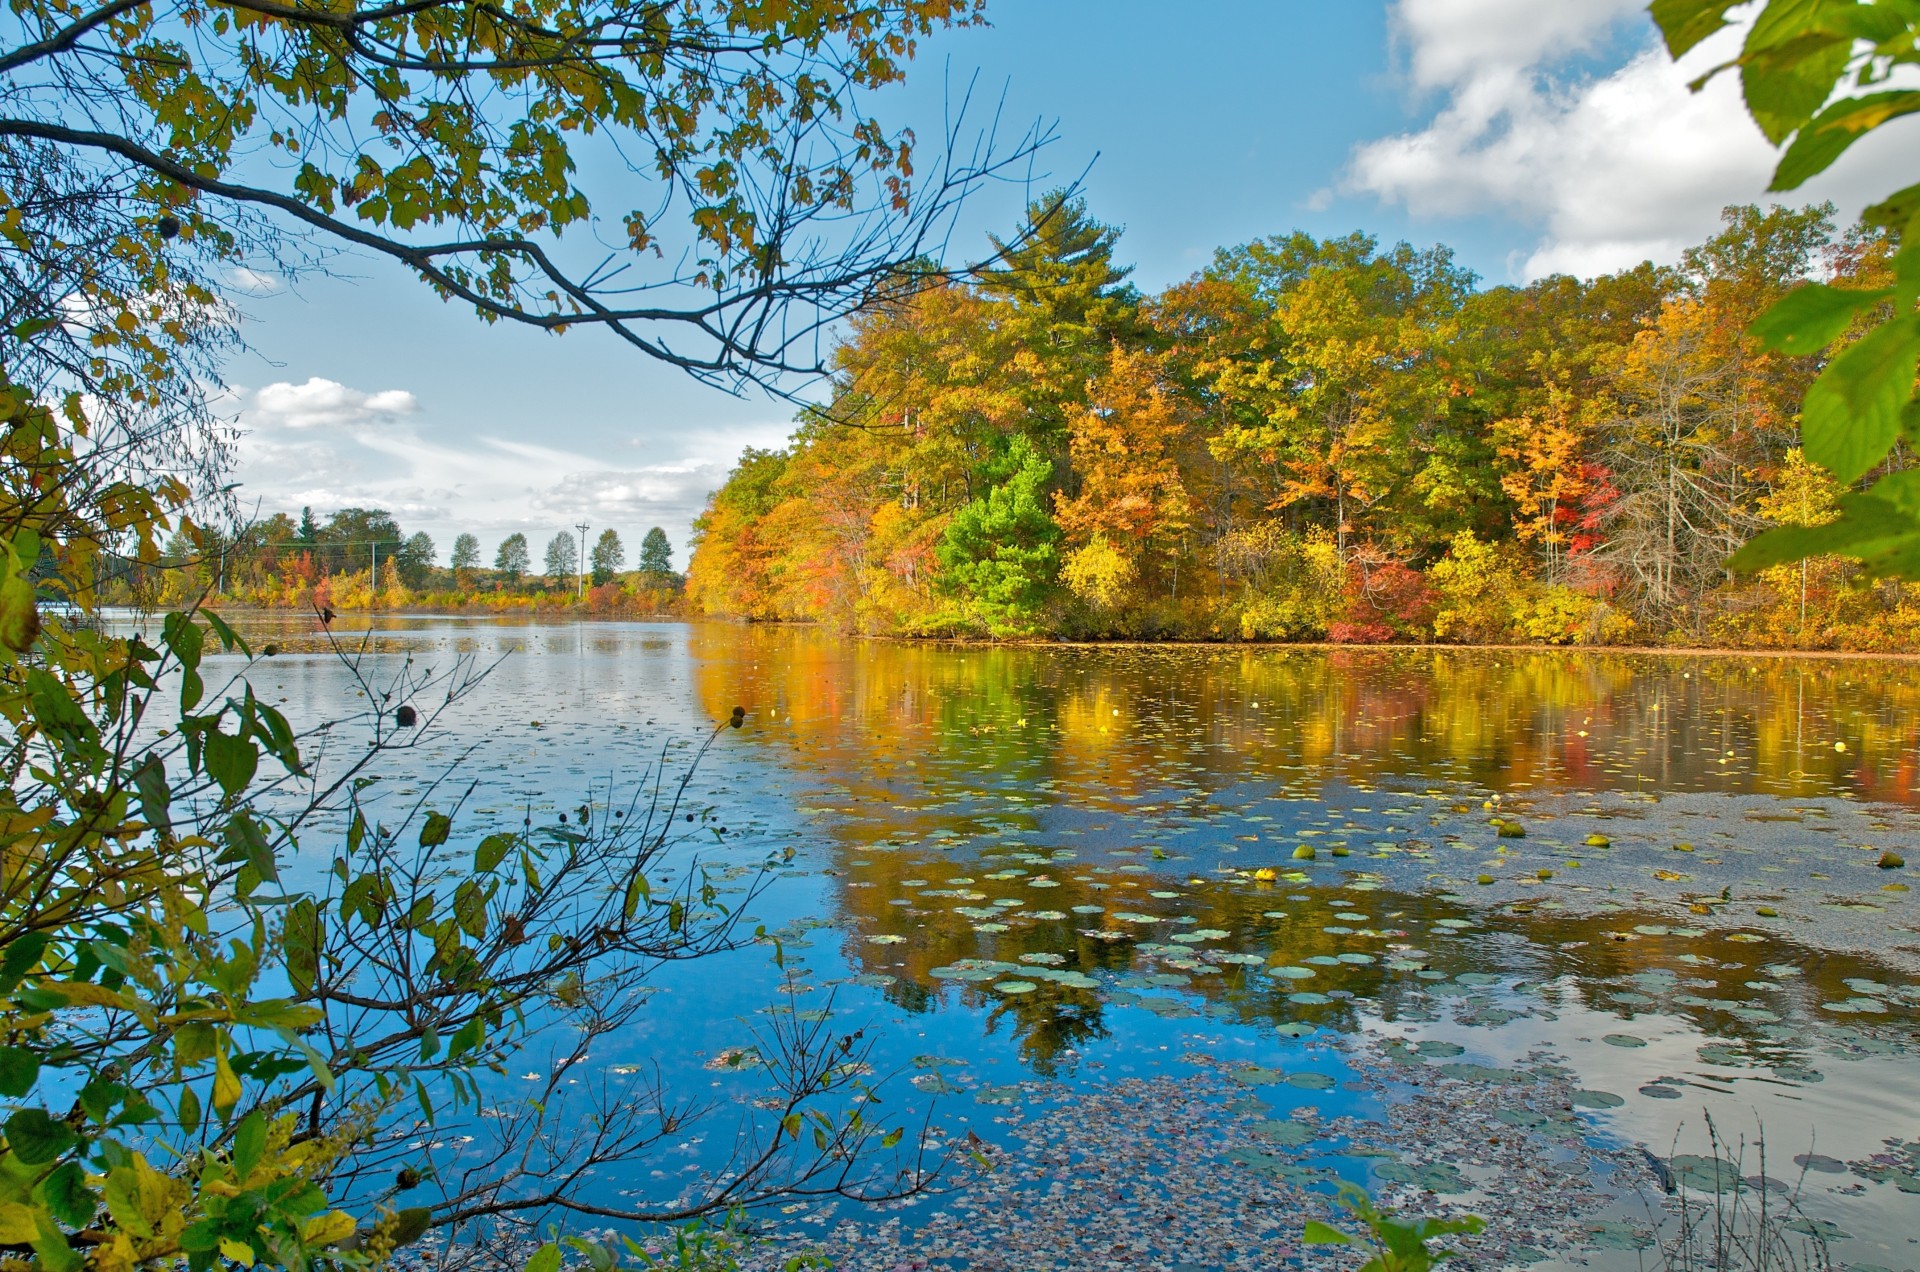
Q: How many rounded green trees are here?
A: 6